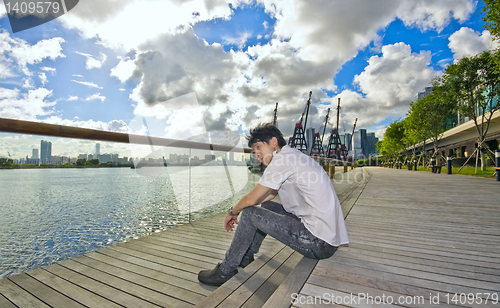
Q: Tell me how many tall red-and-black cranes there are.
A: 5